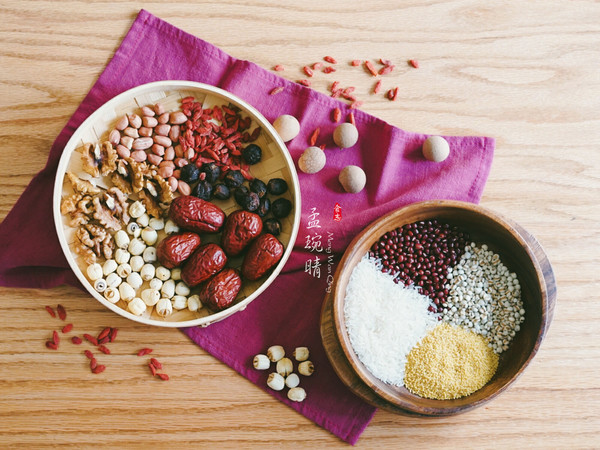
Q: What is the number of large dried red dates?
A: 6